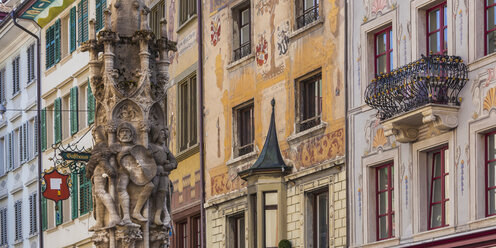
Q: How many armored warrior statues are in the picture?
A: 3